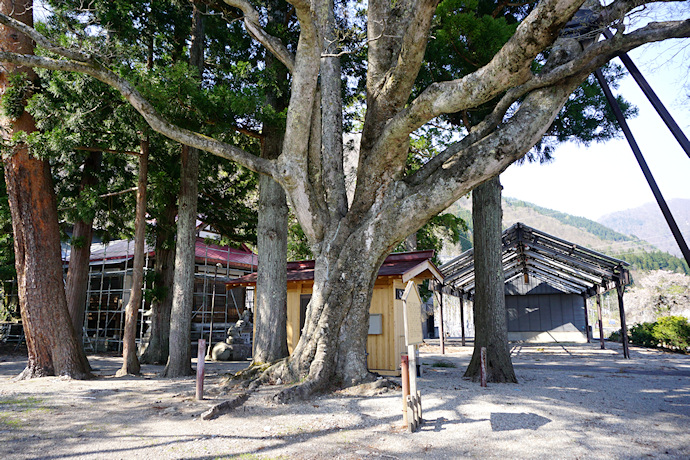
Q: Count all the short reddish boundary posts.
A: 3